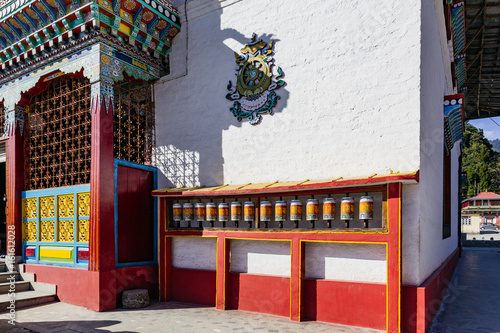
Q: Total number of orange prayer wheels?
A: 14